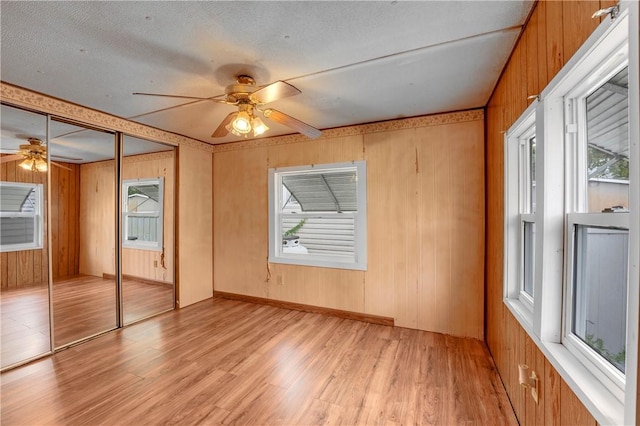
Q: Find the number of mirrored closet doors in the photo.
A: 3